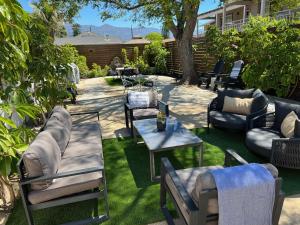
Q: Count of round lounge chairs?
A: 2